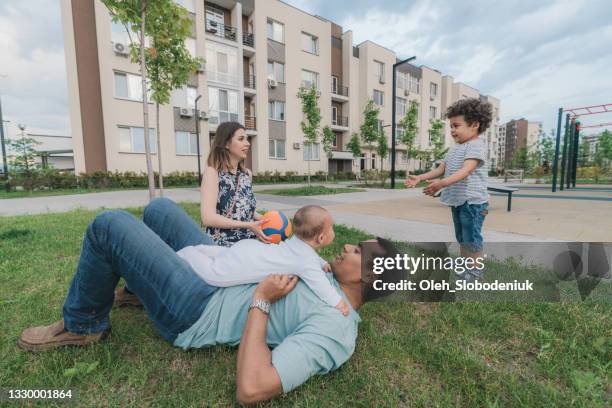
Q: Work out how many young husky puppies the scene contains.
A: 0